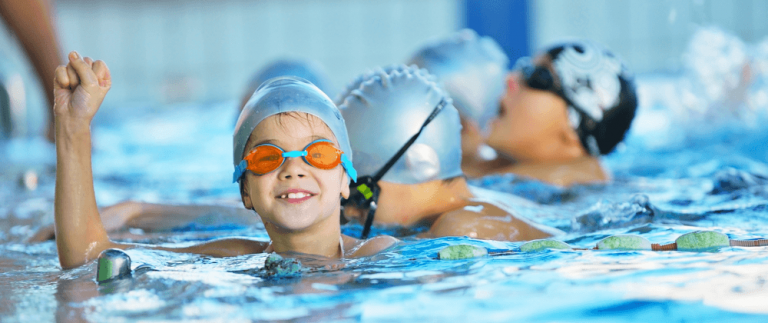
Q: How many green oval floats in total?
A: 4